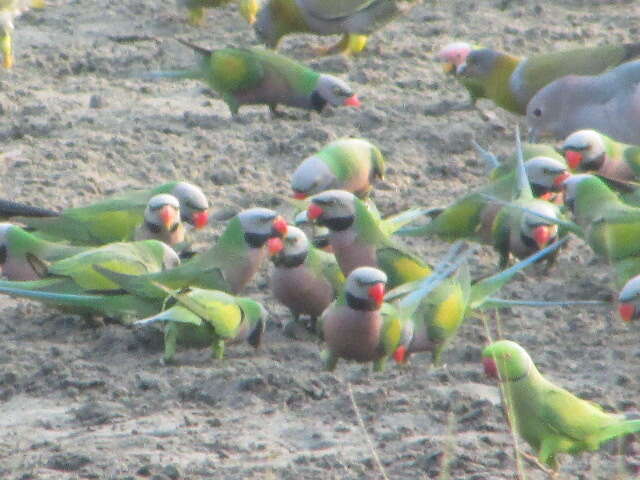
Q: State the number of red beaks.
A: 14